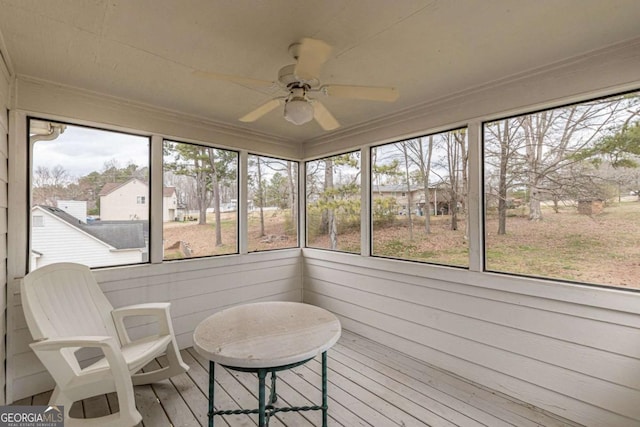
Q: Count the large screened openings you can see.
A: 6